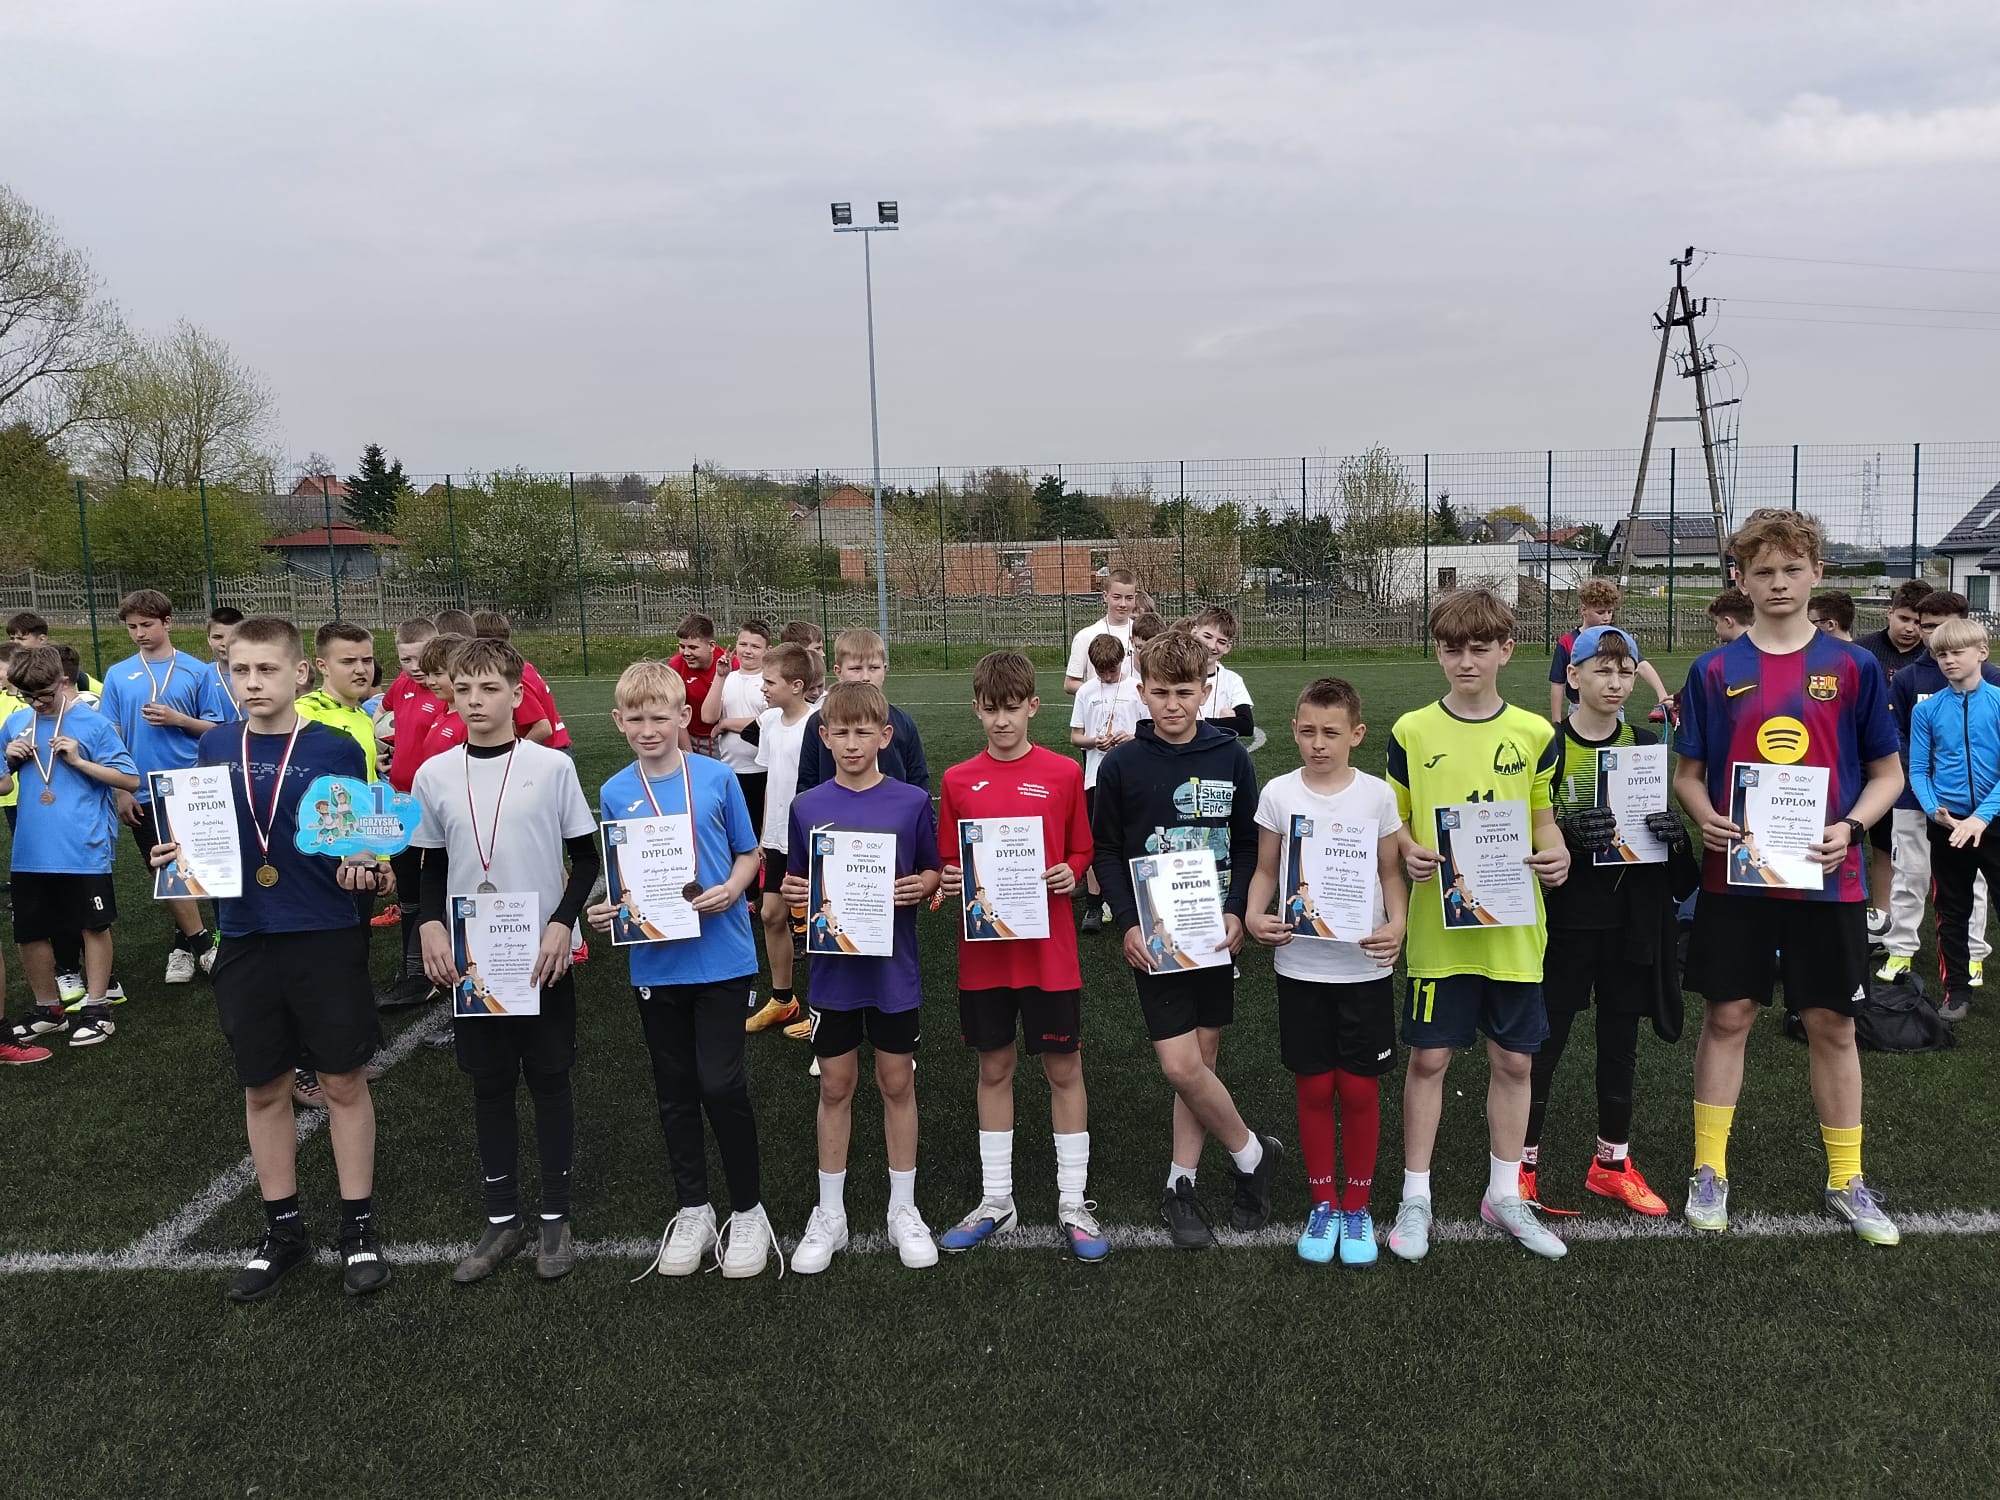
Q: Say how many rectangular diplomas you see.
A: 10